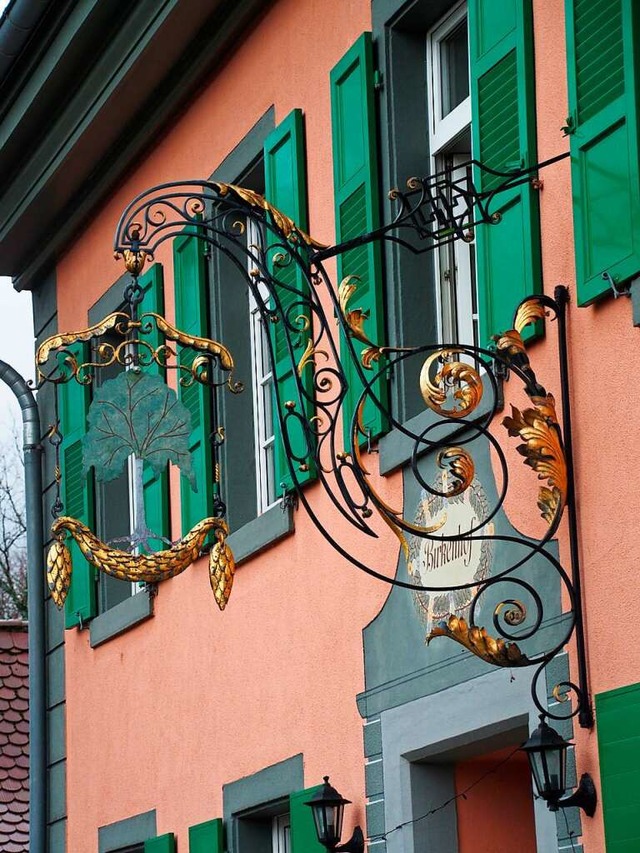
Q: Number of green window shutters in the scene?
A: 11